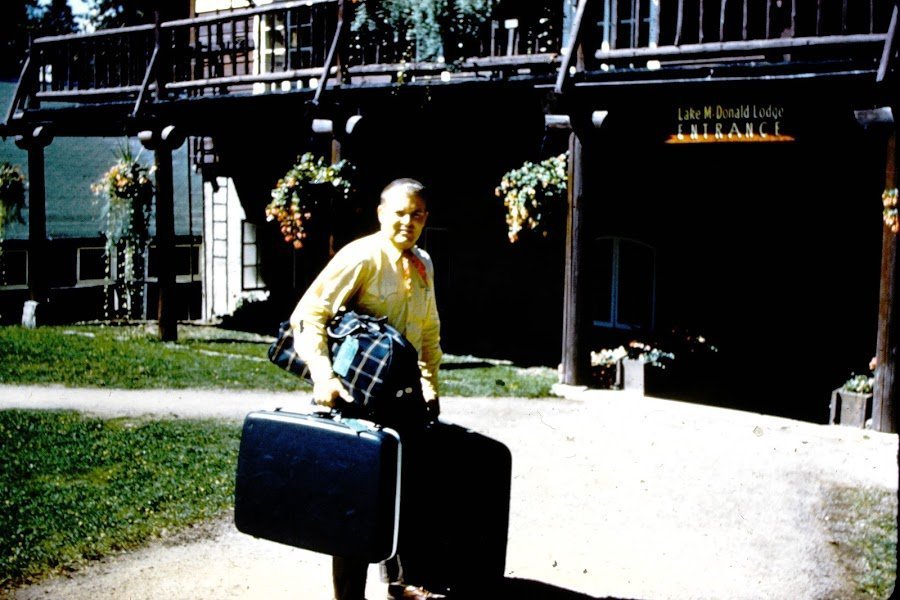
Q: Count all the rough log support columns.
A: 5